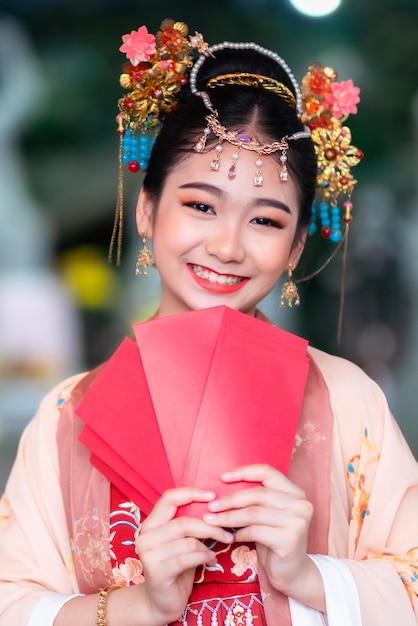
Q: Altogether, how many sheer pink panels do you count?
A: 2